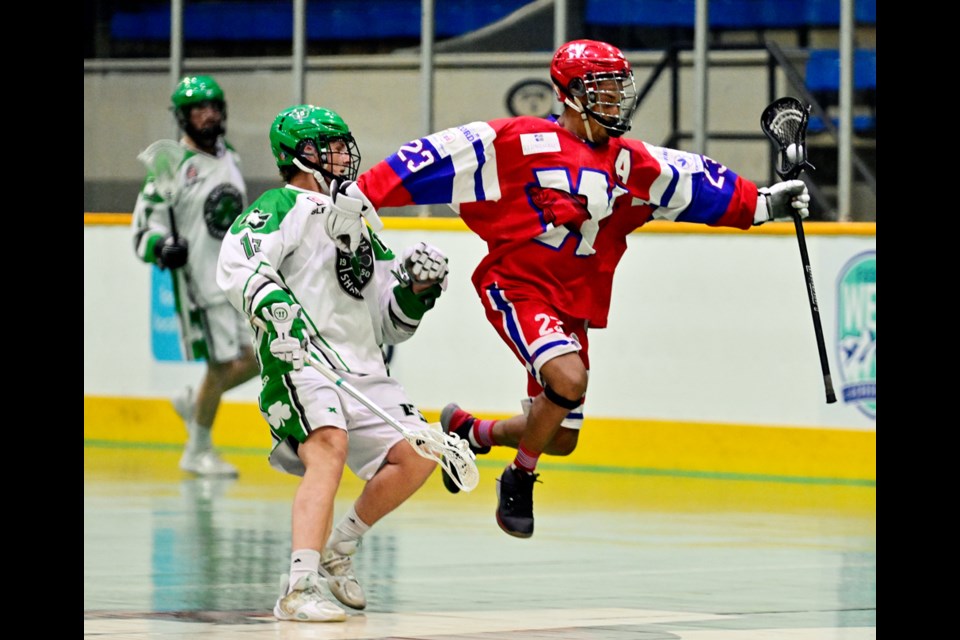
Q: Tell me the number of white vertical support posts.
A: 6